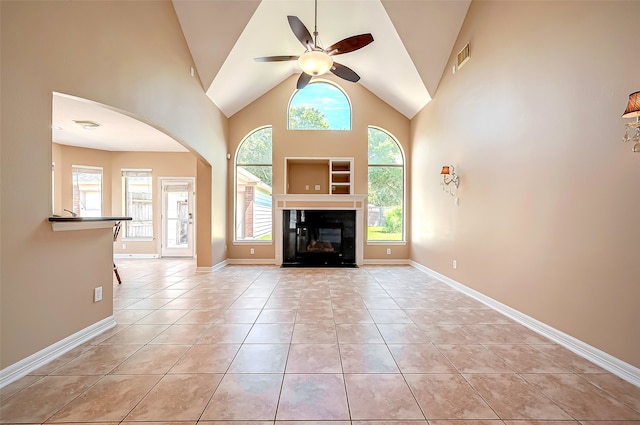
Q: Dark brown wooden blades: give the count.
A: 5